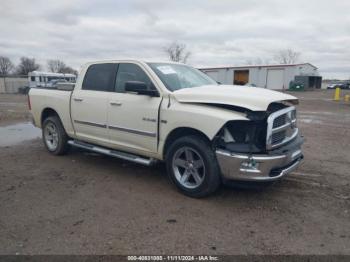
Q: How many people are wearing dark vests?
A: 0